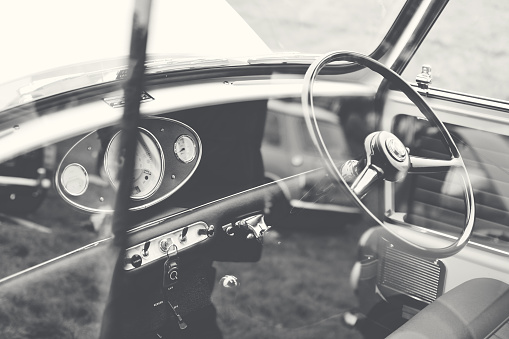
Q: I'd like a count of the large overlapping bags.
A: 0